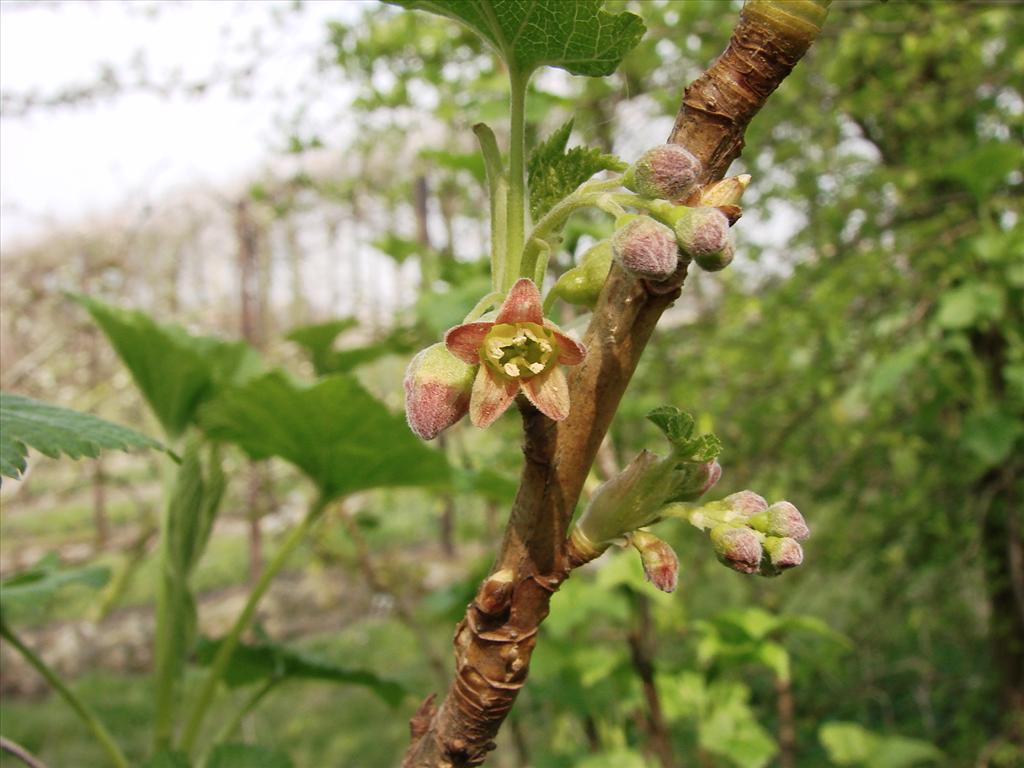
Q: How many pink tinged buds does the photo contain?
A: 11